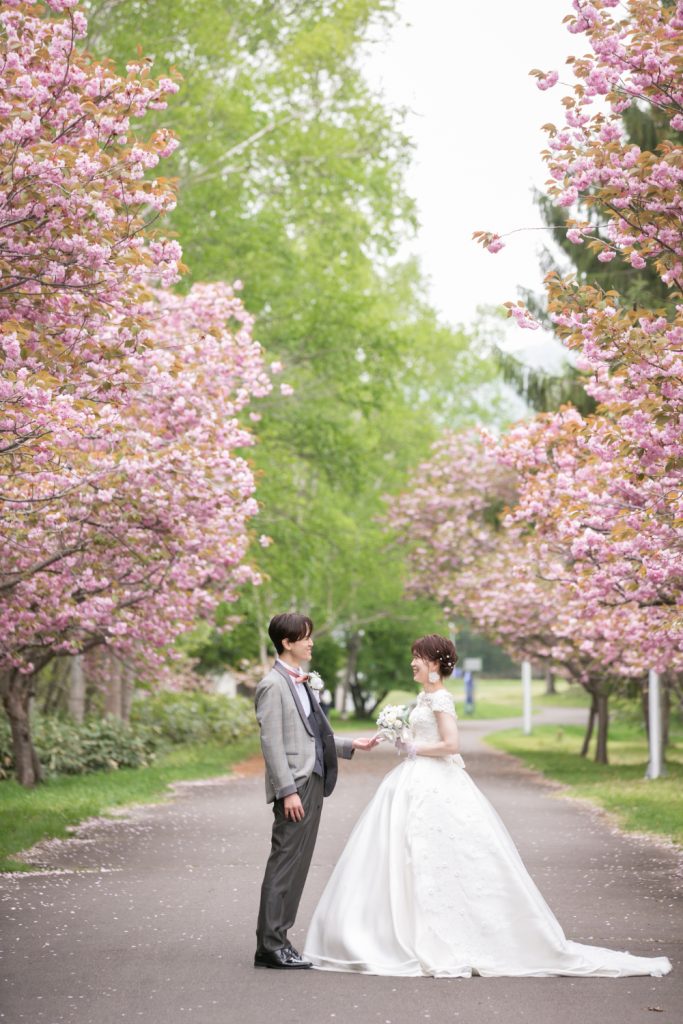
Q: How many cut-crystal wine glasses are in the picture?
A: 0